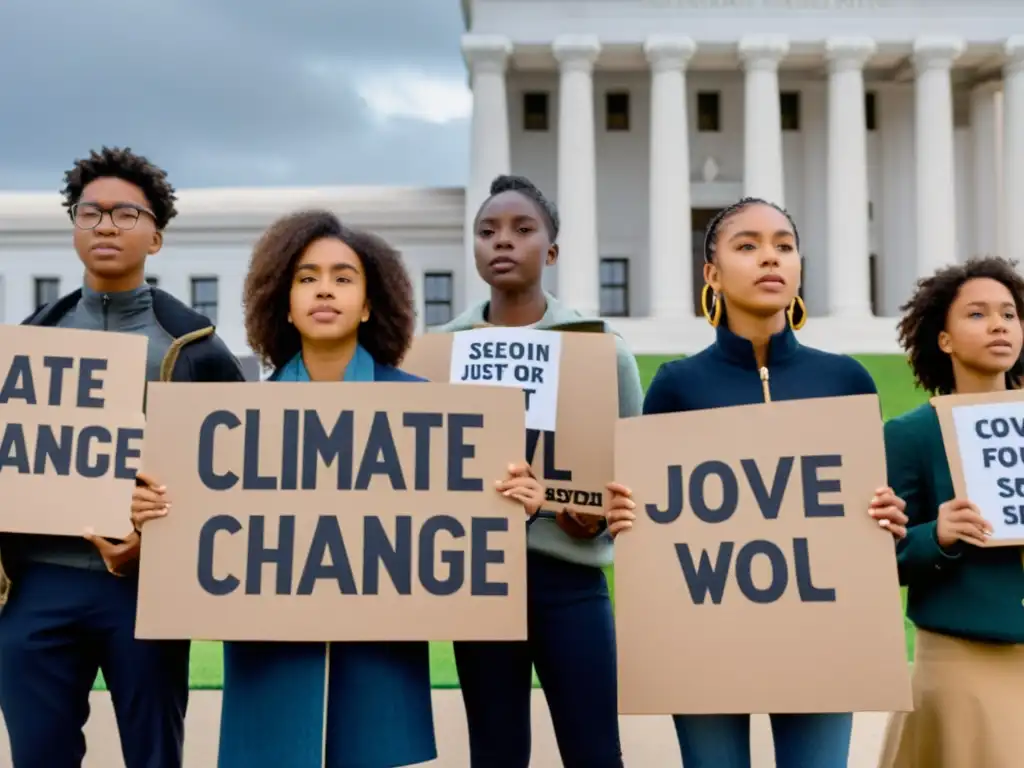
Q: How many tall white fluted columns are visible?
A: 7